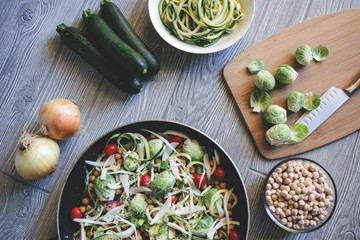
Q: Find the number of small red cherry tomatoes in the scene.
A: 9